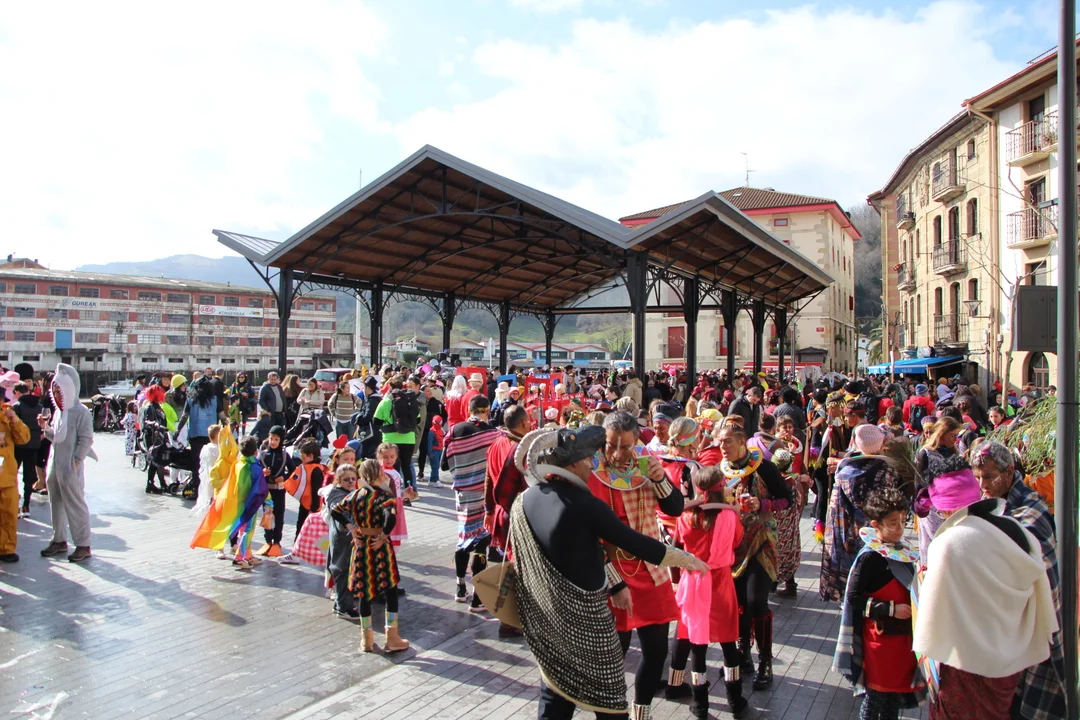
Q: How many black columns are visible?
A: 10